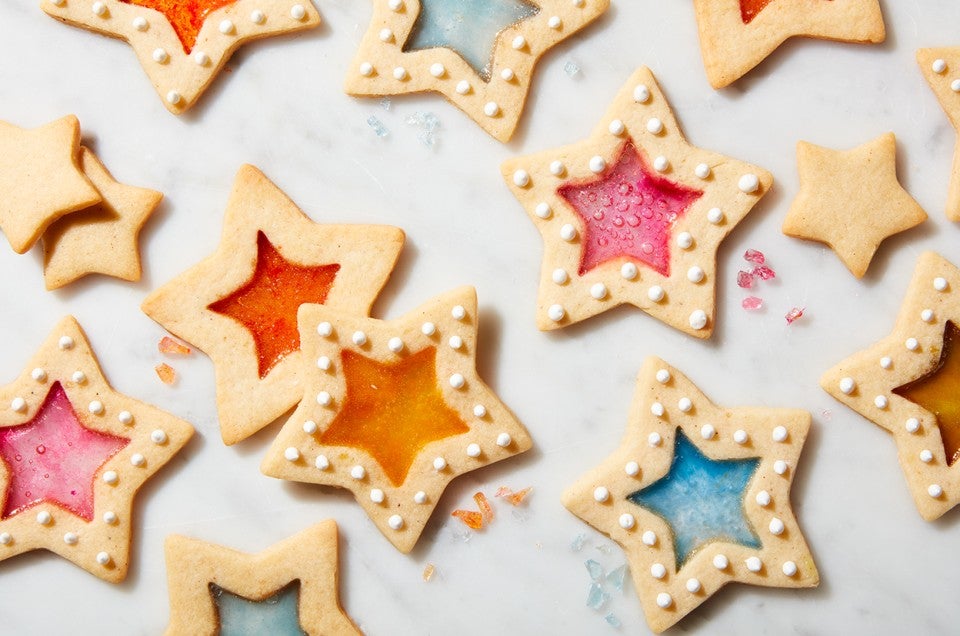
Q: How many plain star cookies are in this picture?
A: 3